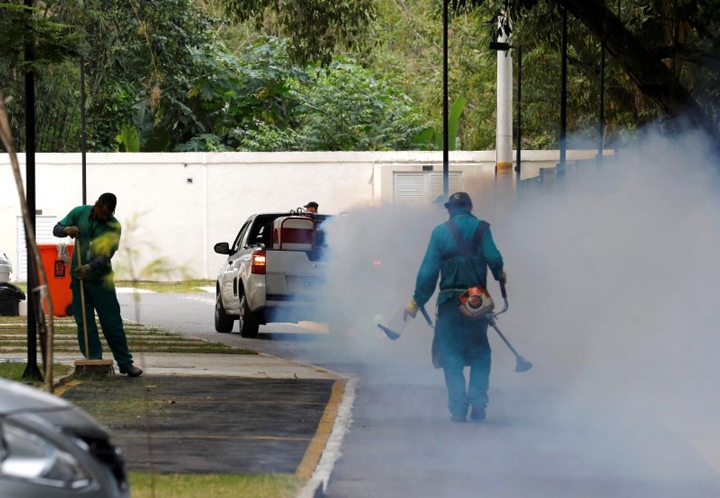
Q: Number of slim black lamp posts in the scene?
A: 6